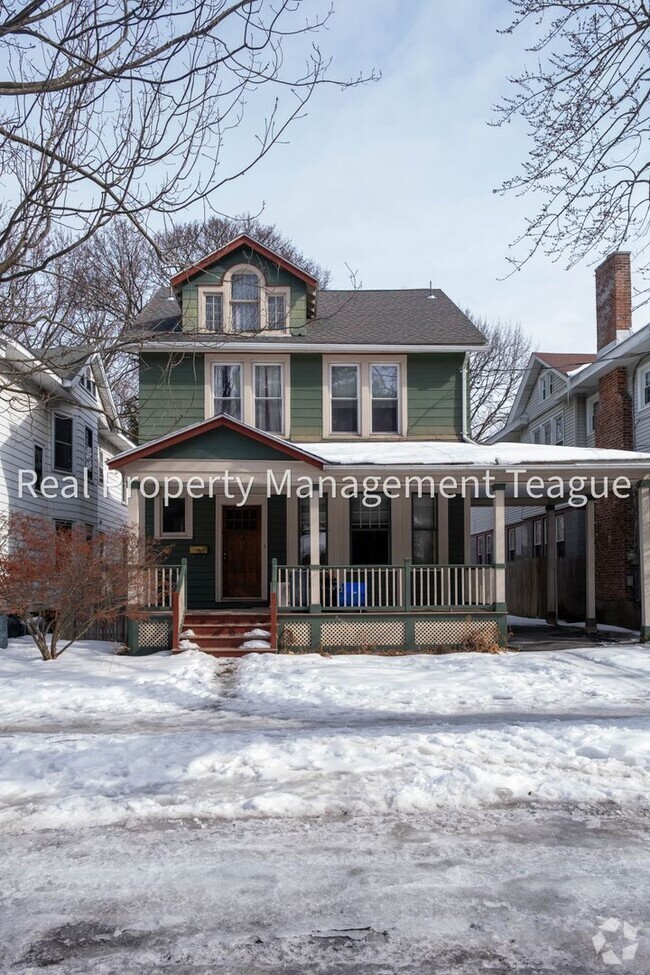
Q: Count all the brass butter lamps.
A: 0